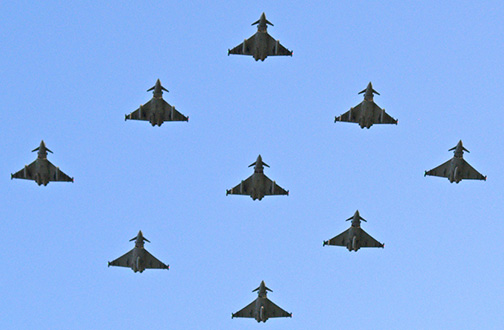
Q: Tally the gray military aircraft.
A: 9